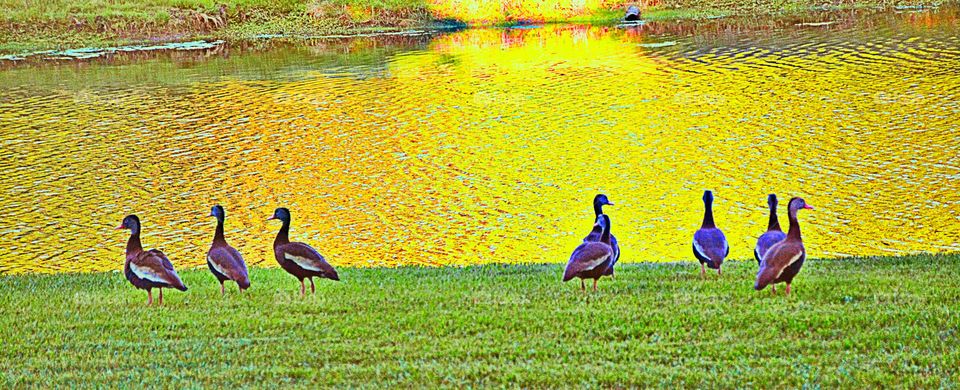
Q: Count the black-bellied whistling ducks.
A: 8